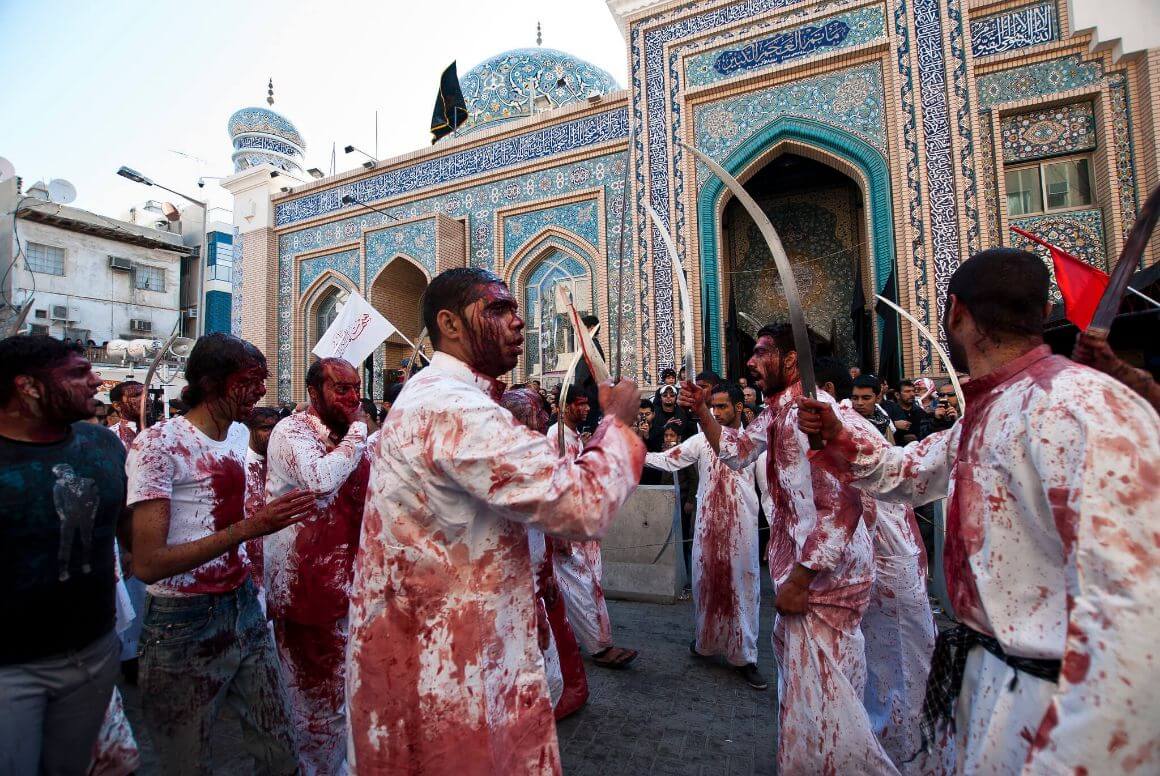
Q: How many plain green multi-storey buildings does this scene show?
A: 0